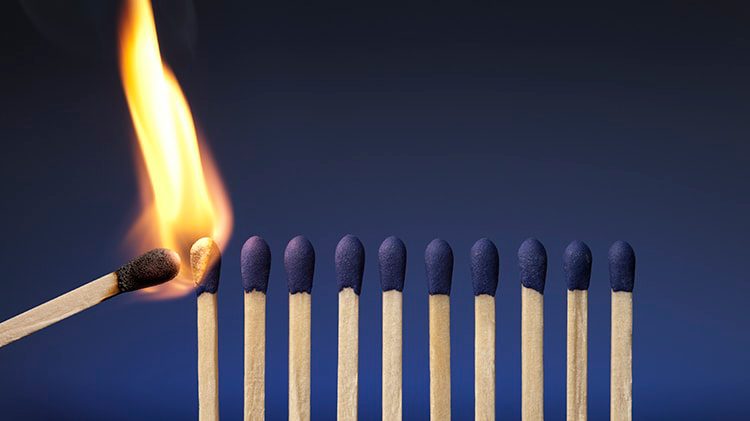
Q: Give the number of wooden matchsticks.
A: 11